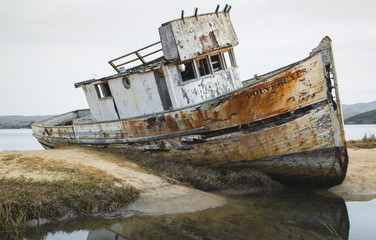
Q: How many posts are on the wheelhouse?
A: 5